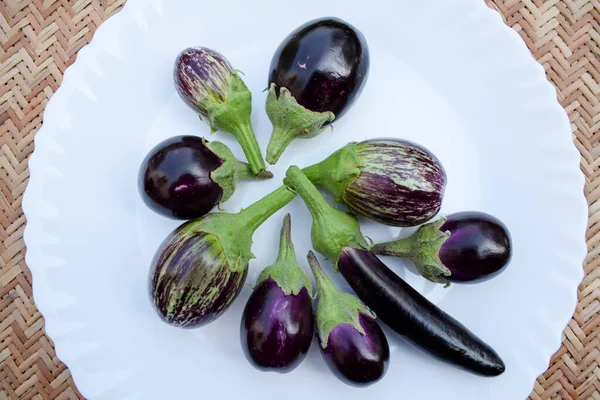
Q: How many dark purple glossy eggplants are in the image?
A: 6